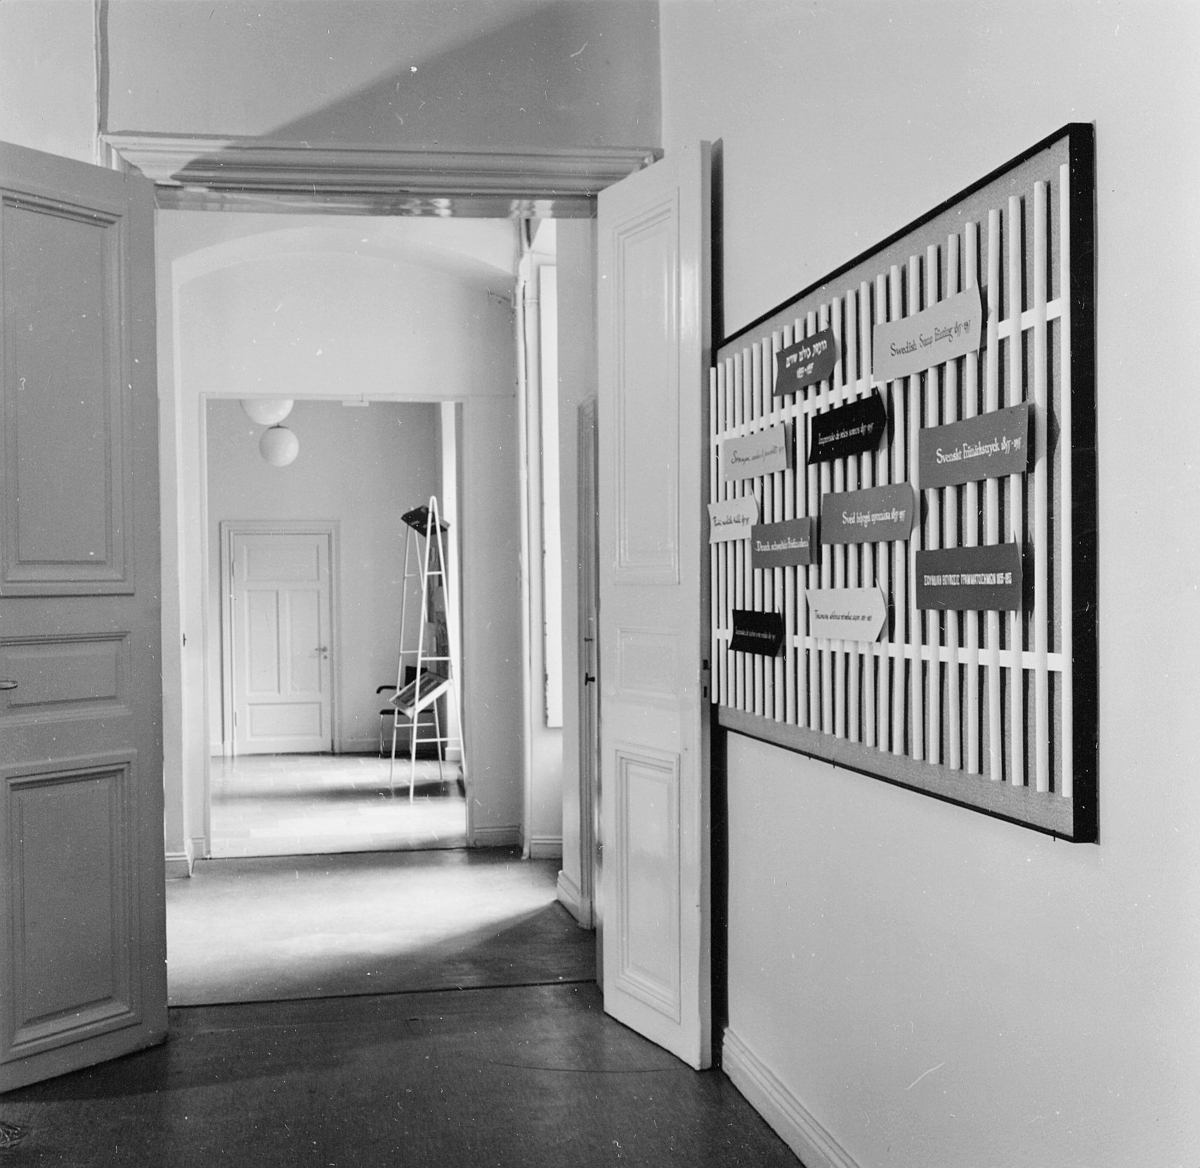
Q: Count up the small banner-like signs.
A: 11